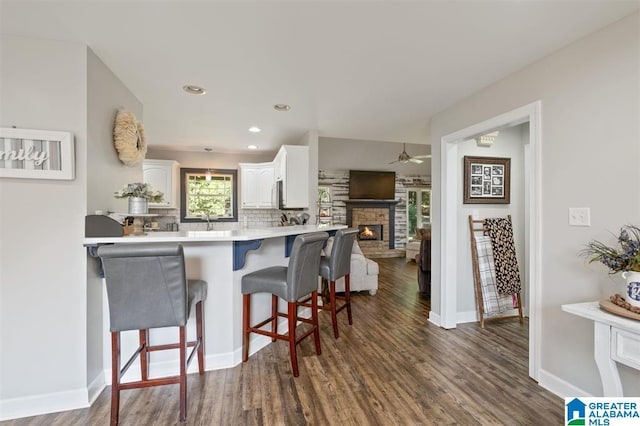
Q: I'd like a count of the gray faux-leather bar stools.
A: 3